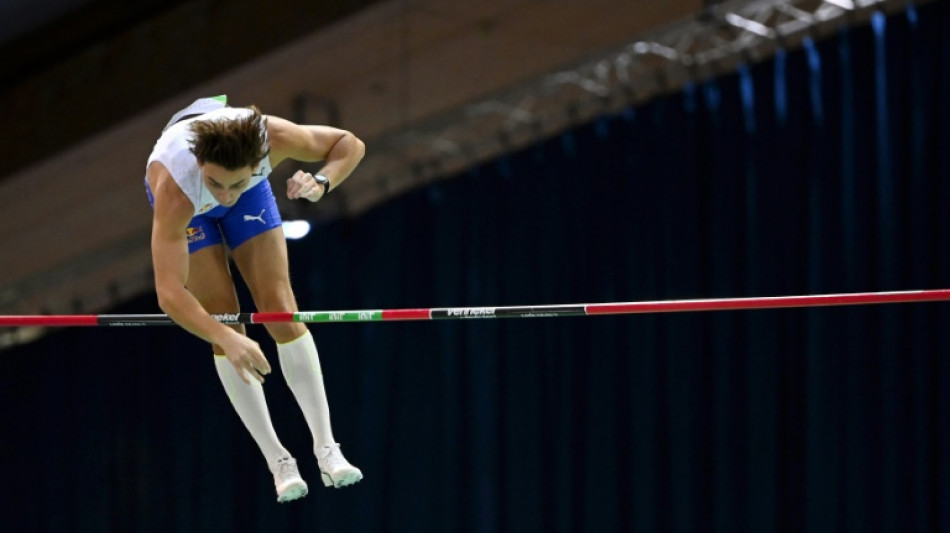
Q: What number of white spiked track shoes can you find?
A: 2